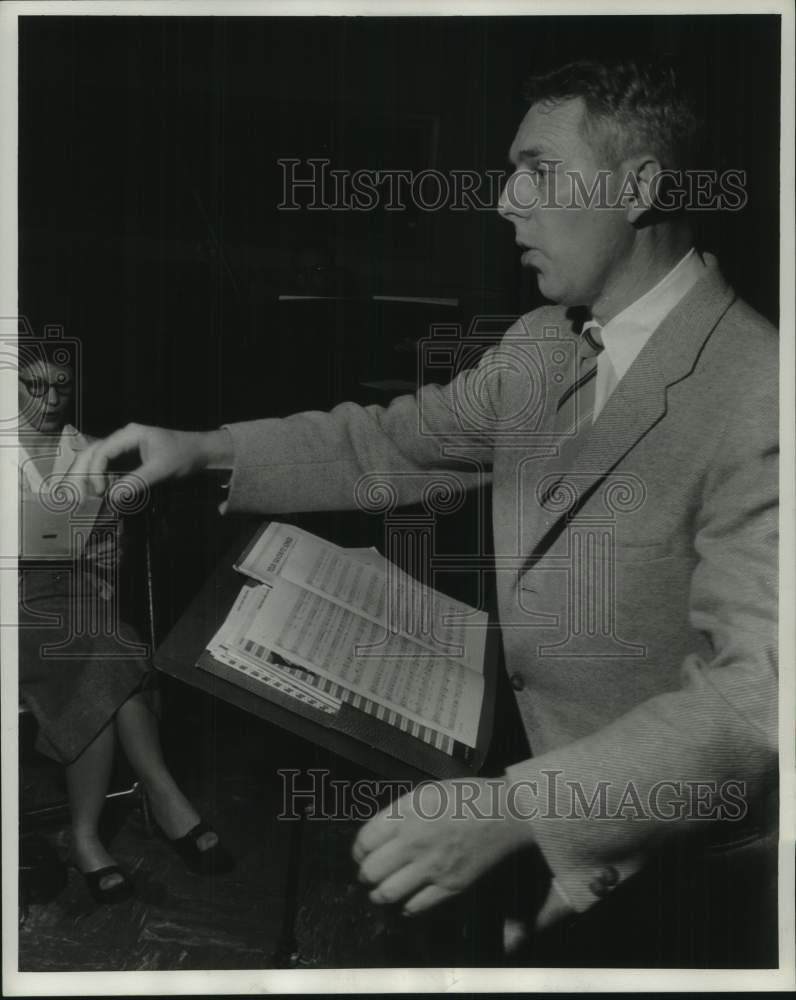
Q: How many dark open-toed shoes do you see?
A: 2